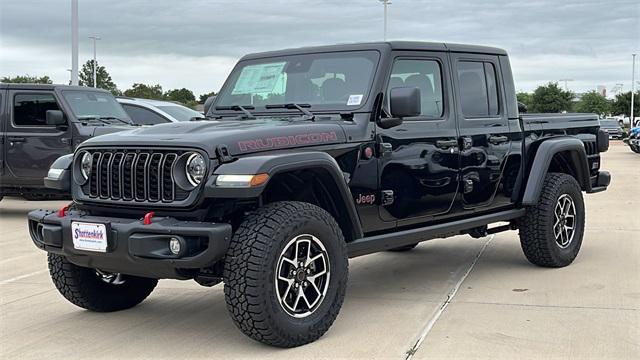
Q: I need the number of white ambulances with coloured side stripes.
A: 0